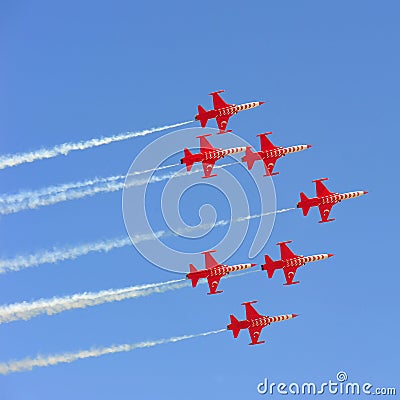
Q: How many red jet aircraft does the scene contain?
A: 7